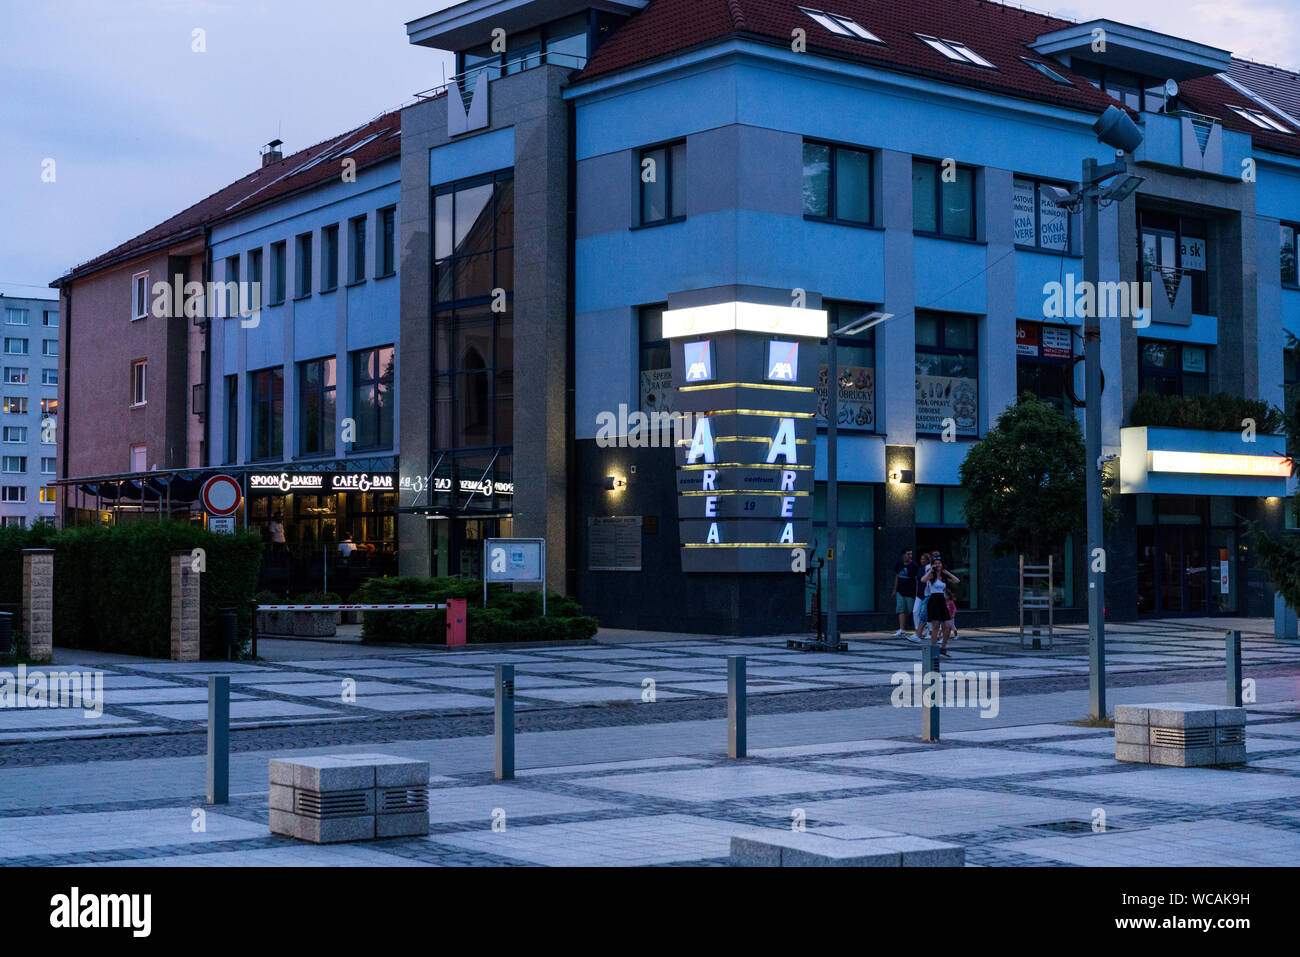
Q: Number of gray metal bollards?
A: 5